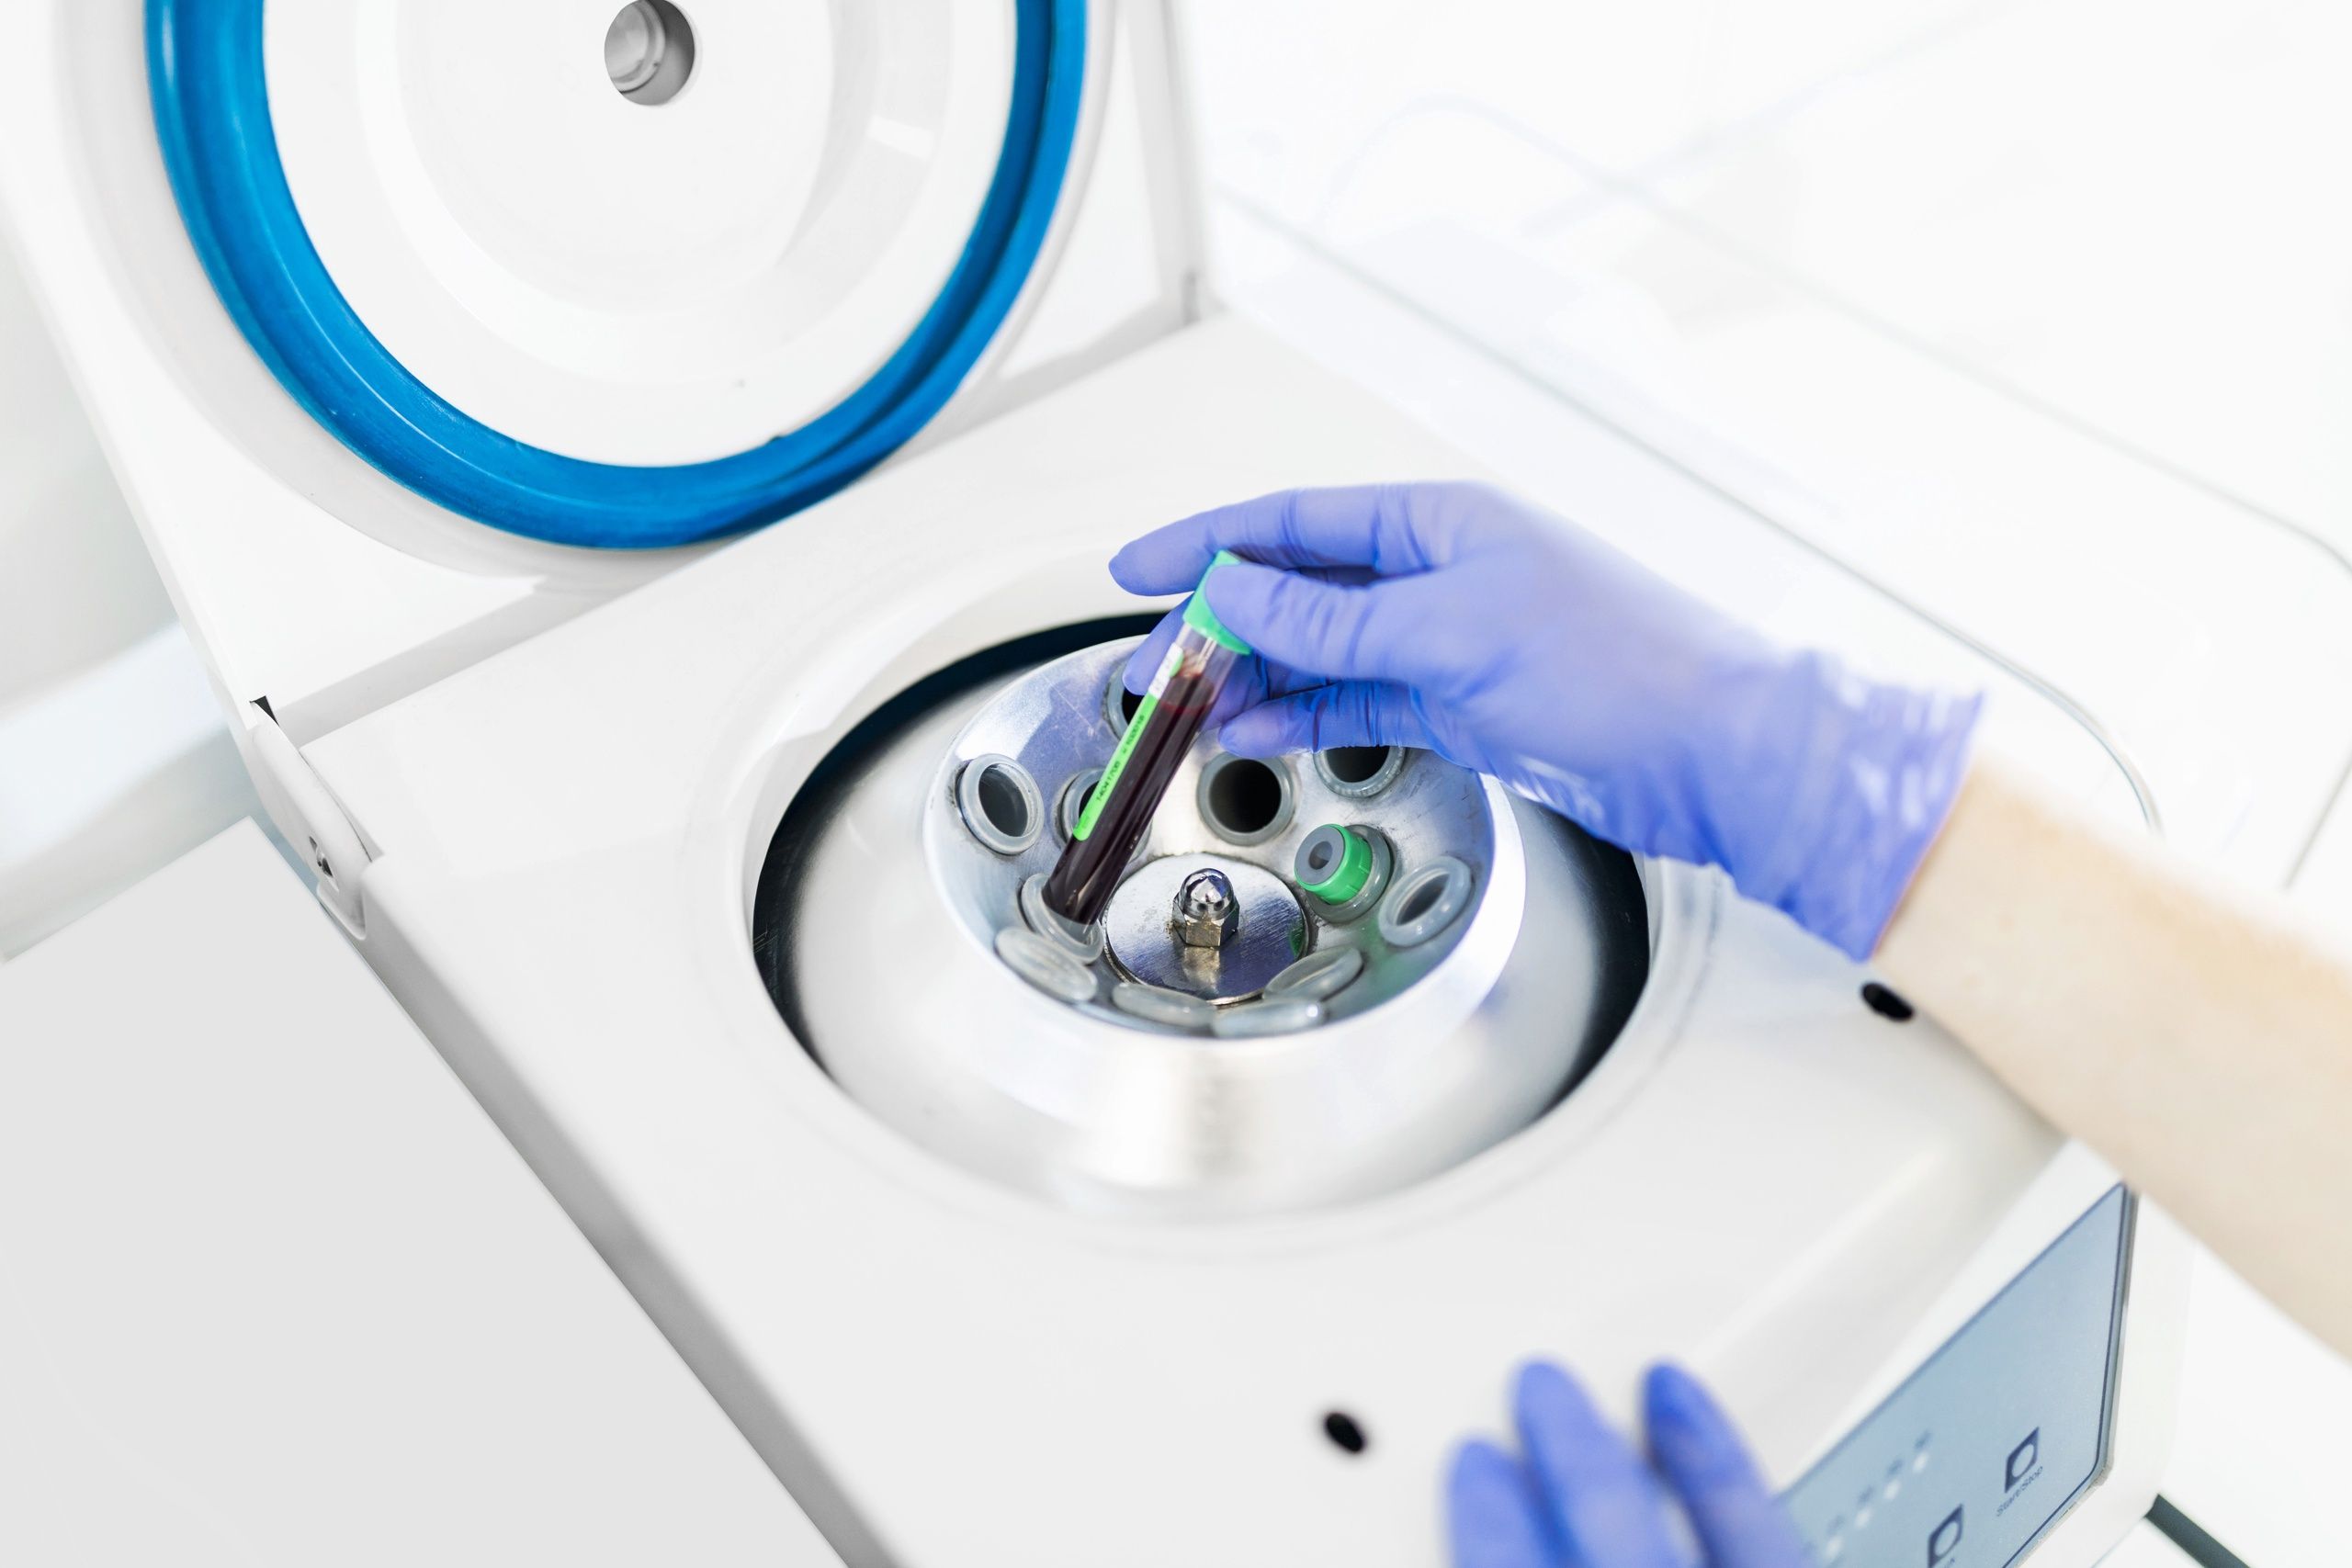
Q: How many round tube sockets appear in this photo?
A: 12